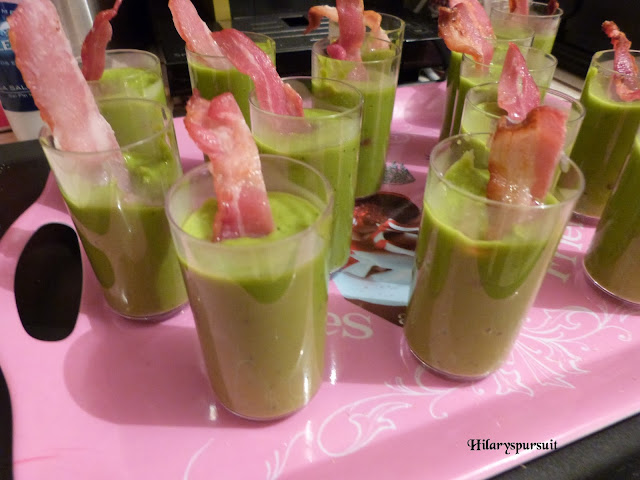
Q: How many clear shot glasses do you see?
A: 14